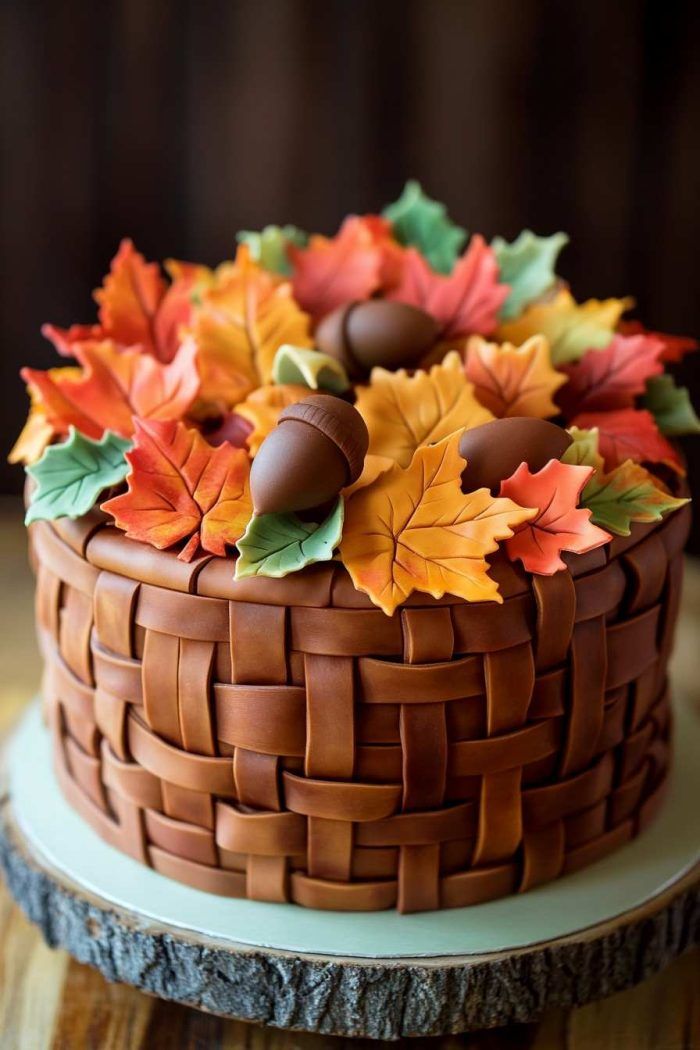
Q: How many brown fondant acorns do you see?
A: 3